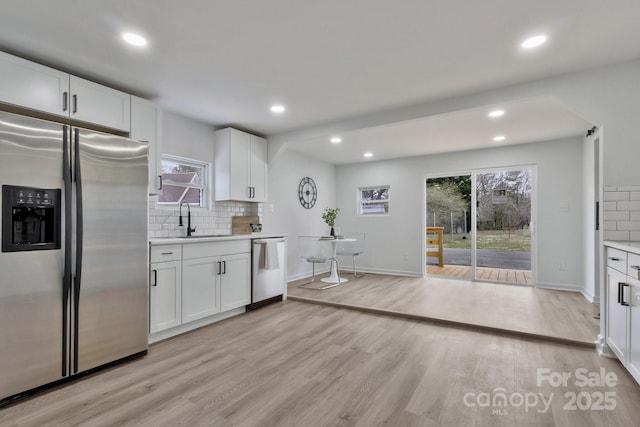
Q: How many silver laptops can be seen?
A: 0